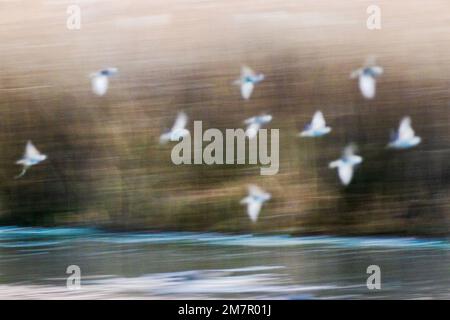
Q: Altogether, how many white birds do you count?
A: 10